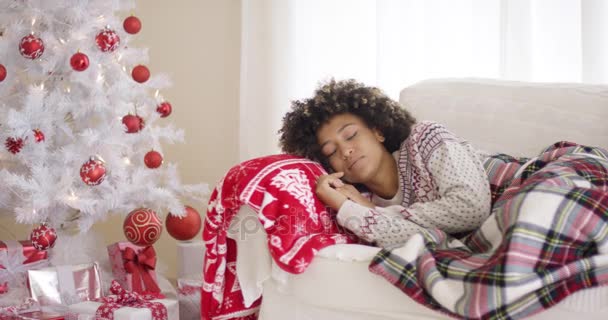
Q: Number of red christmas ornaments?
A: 15